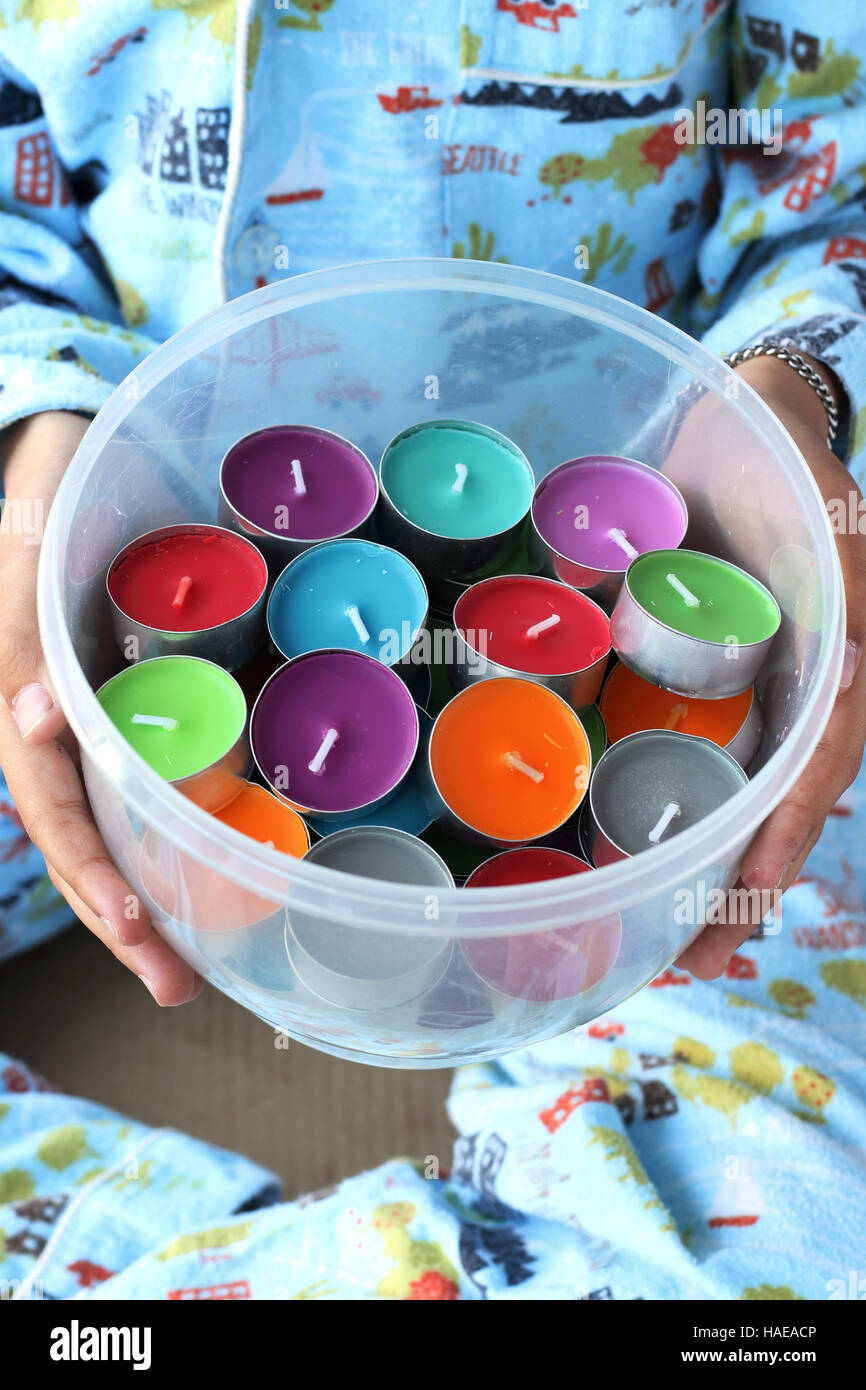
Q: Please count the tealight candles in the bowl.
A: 15